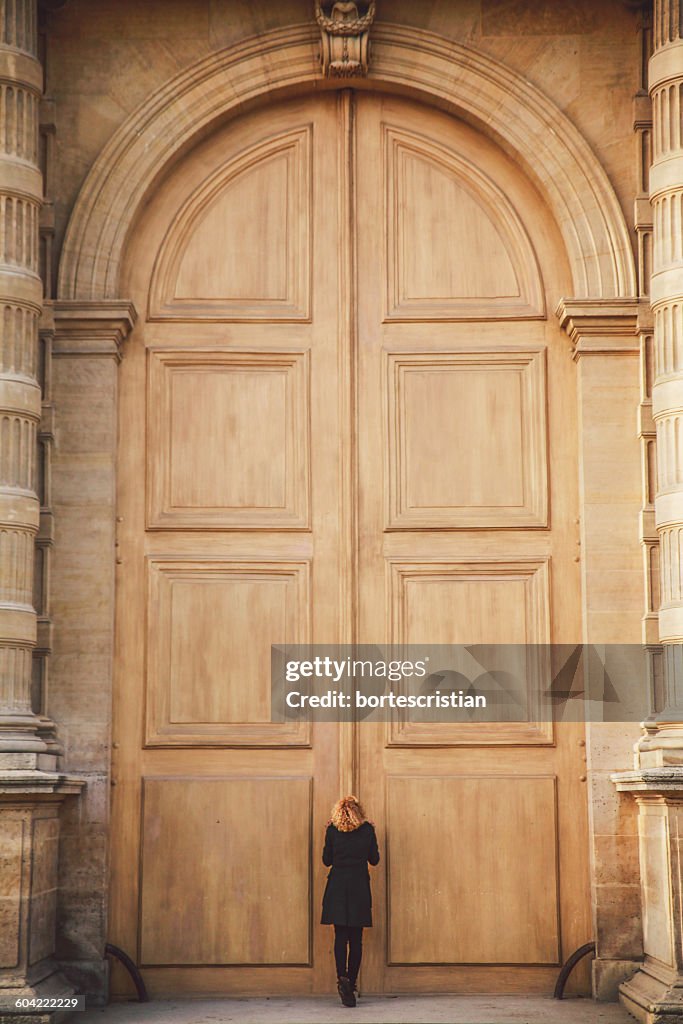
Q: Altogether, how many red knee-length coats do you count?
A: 0